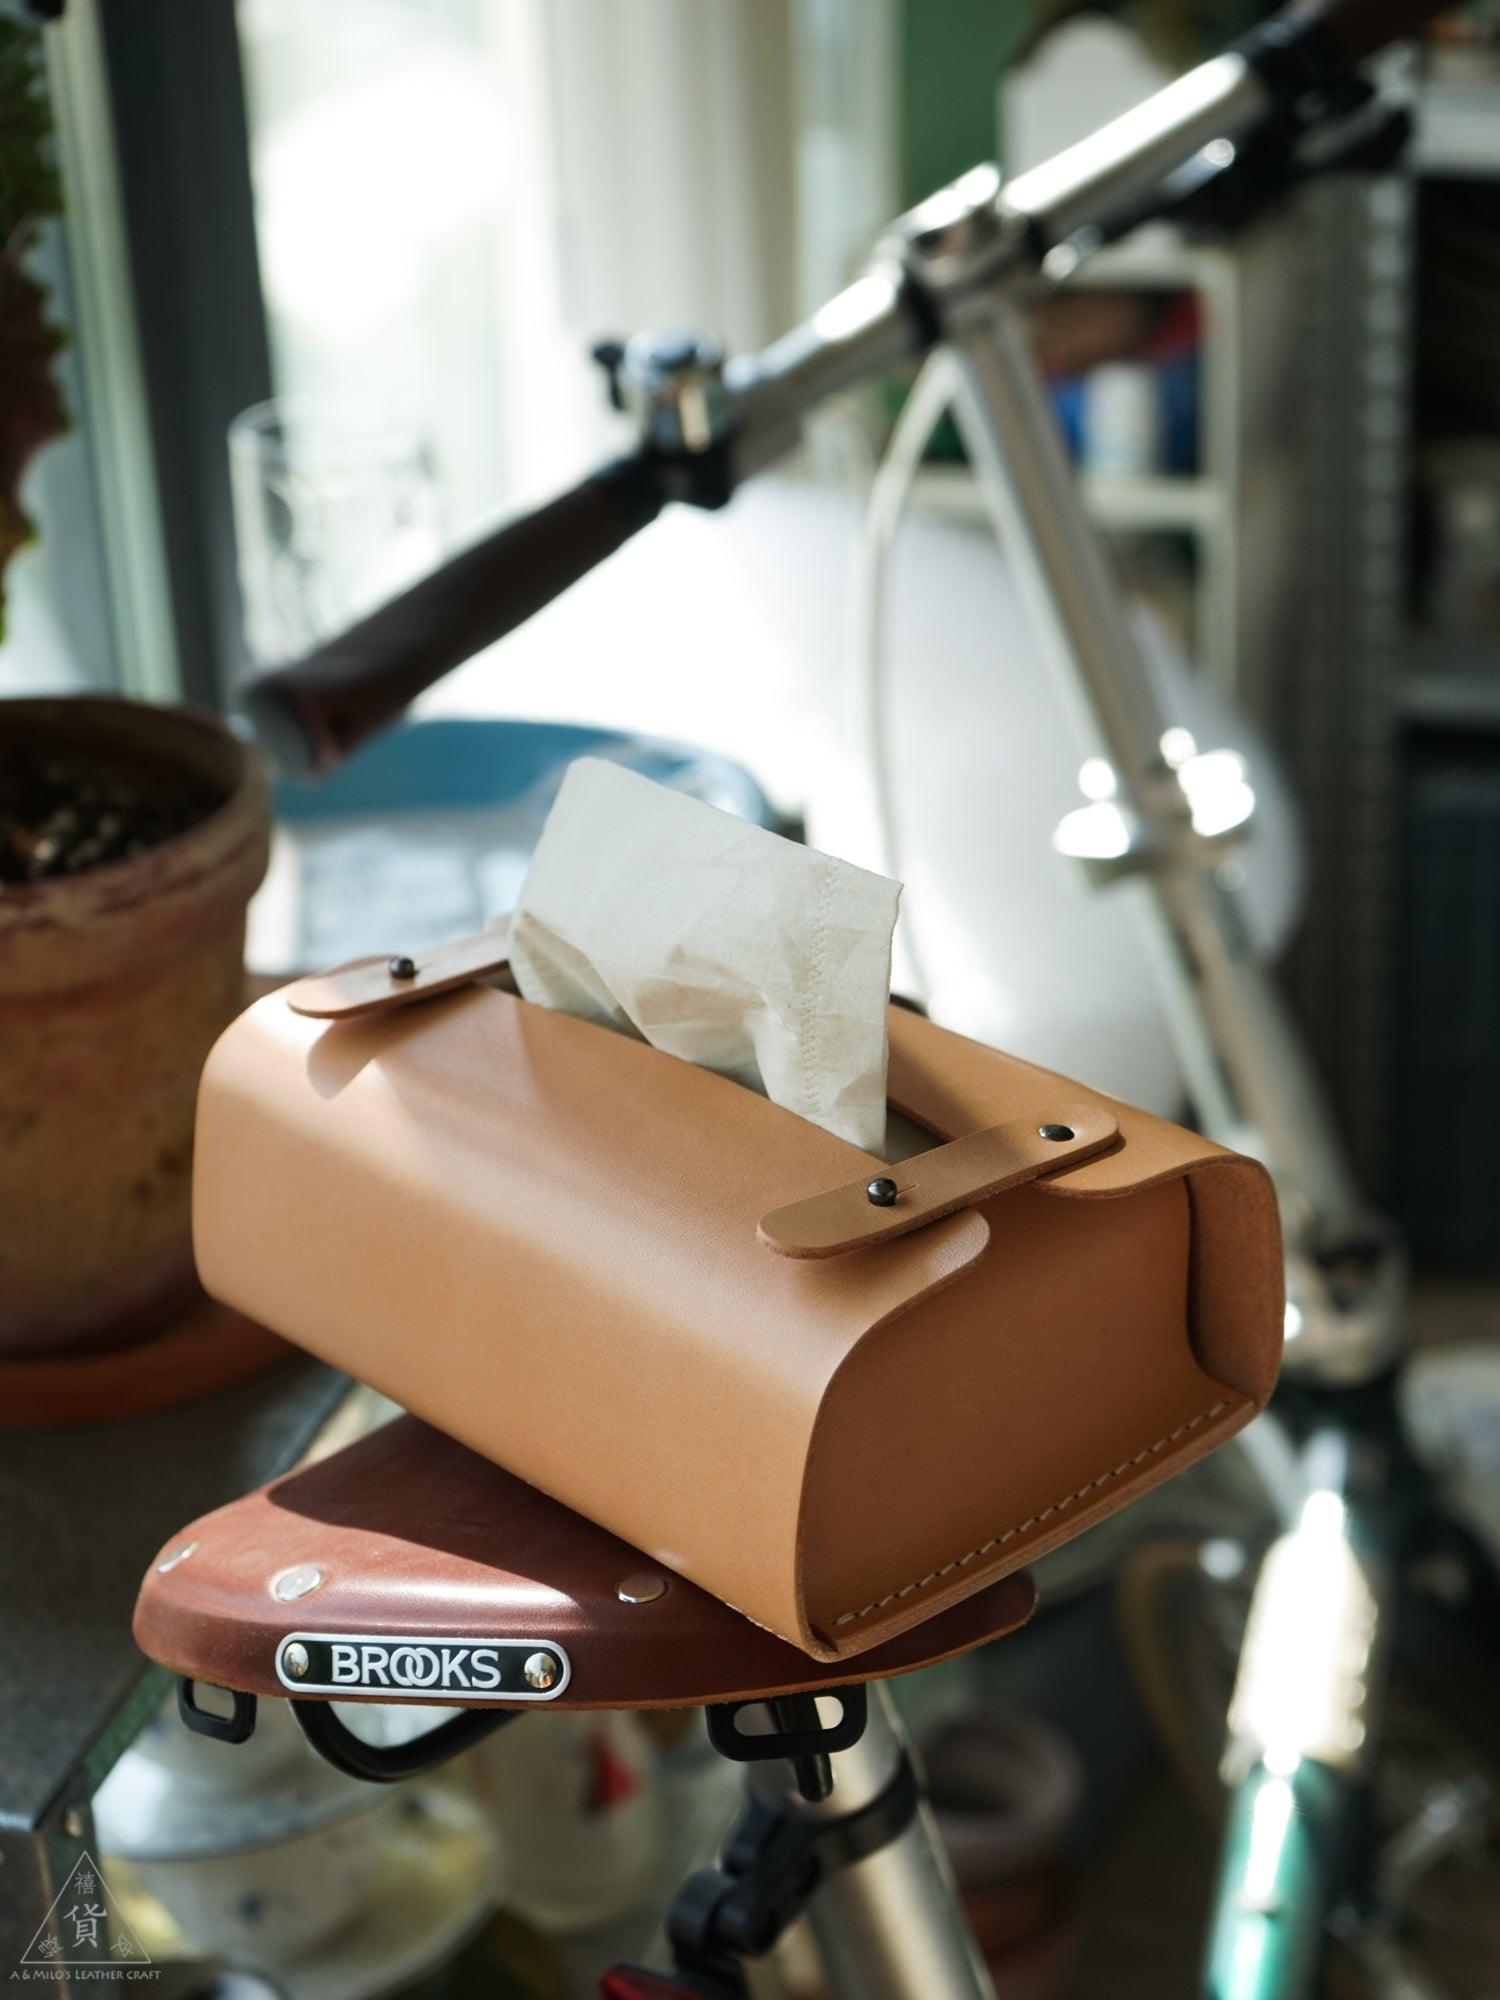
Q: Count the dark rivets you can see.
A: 3